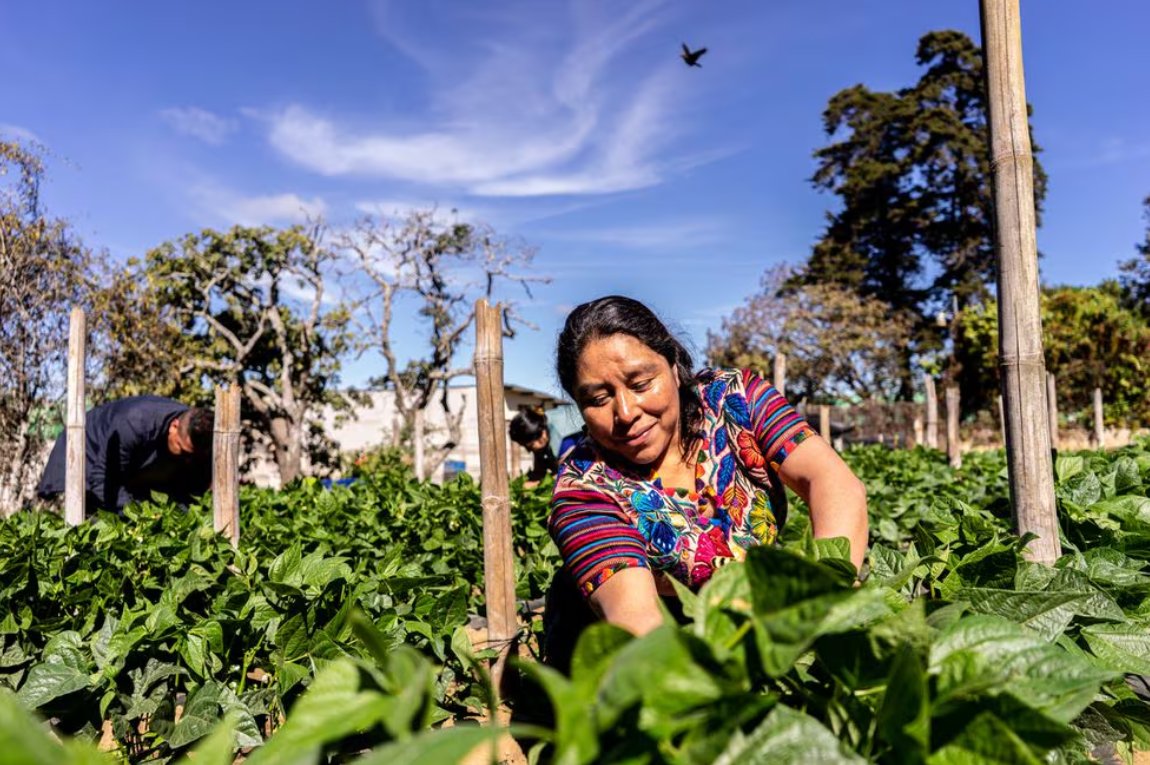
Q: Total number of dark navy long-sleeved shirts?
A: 1